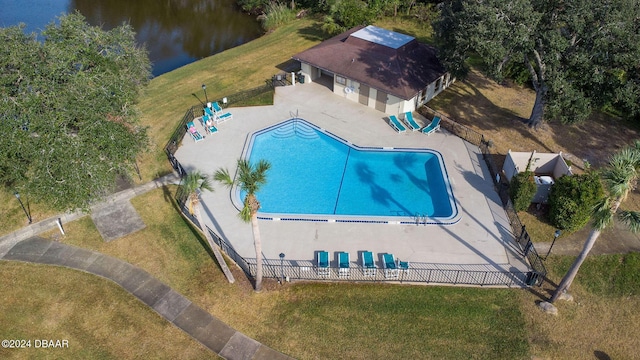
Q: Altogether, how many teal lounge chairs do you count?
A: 12